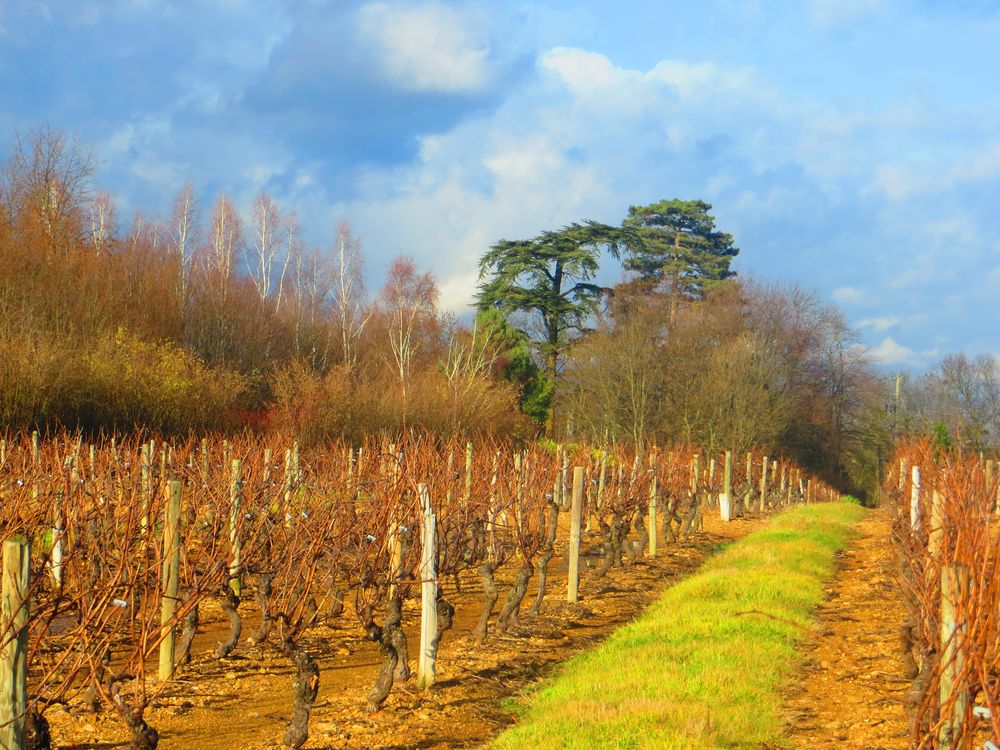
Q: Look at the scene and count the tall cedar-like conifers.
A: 2